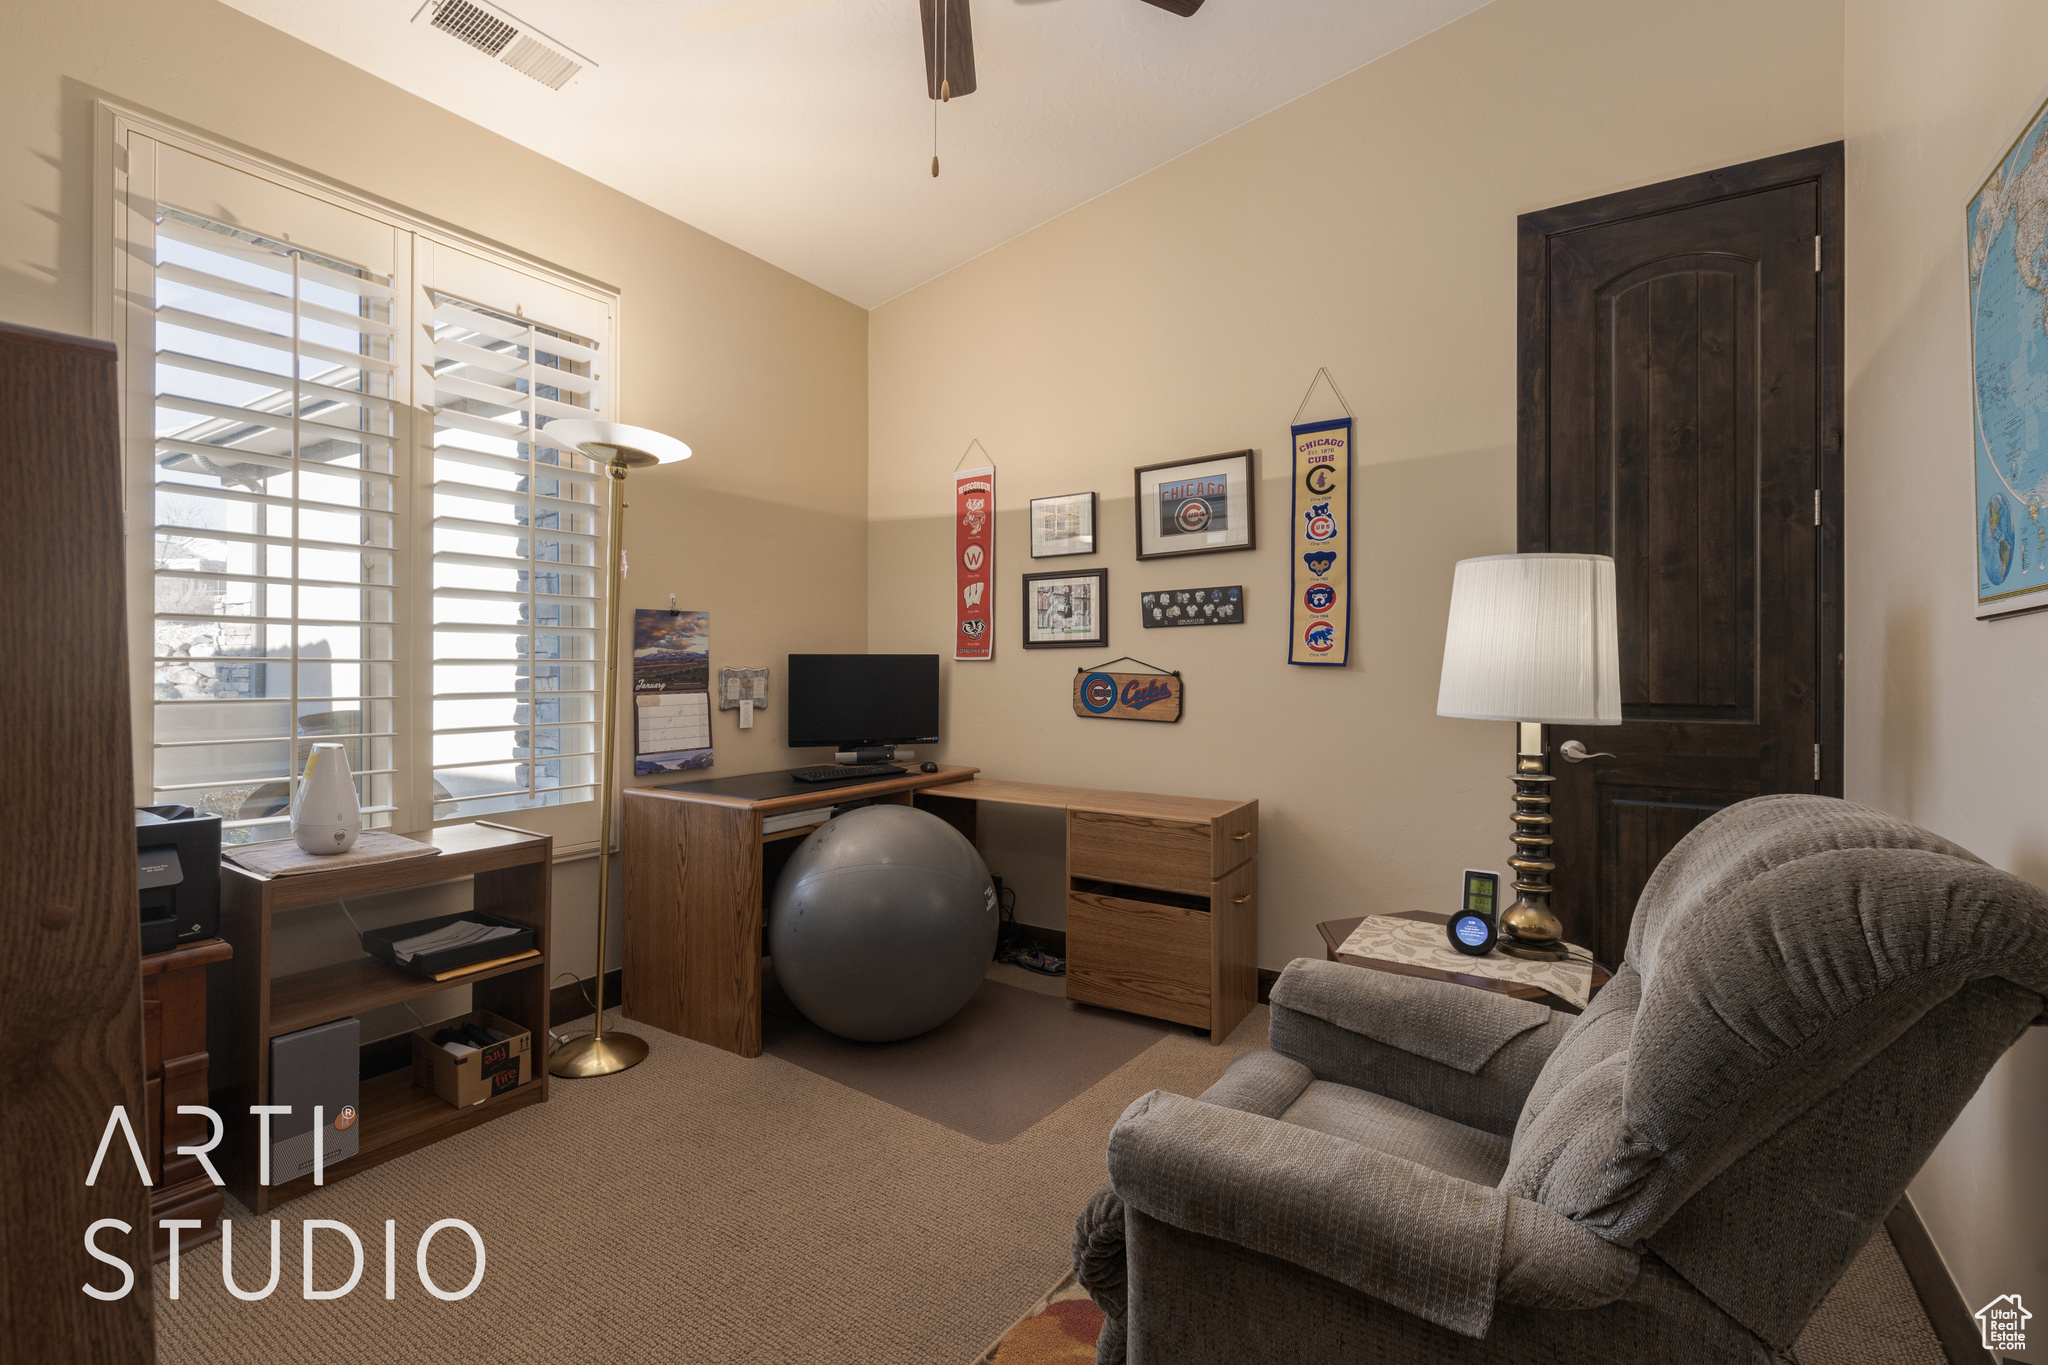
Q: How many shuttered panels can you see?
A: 2